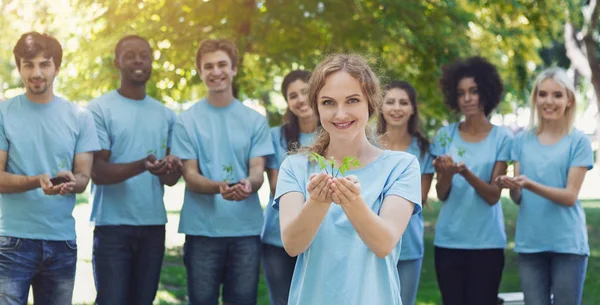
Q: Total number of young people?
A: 8